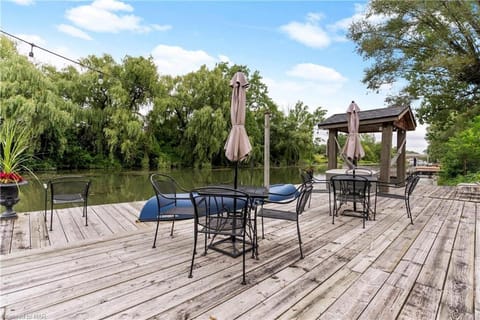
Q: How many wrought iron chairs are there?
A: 8